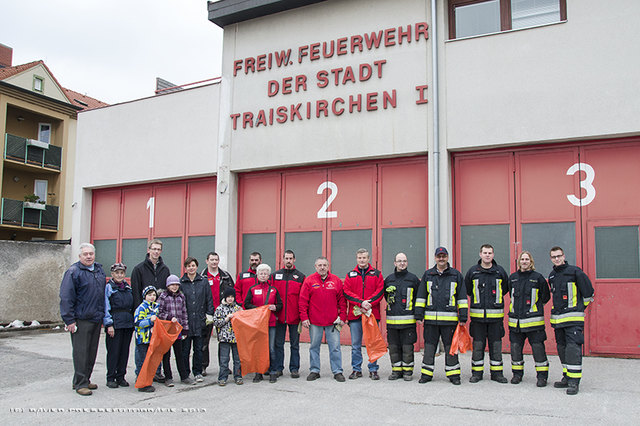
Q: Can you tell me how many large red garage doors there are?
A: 3